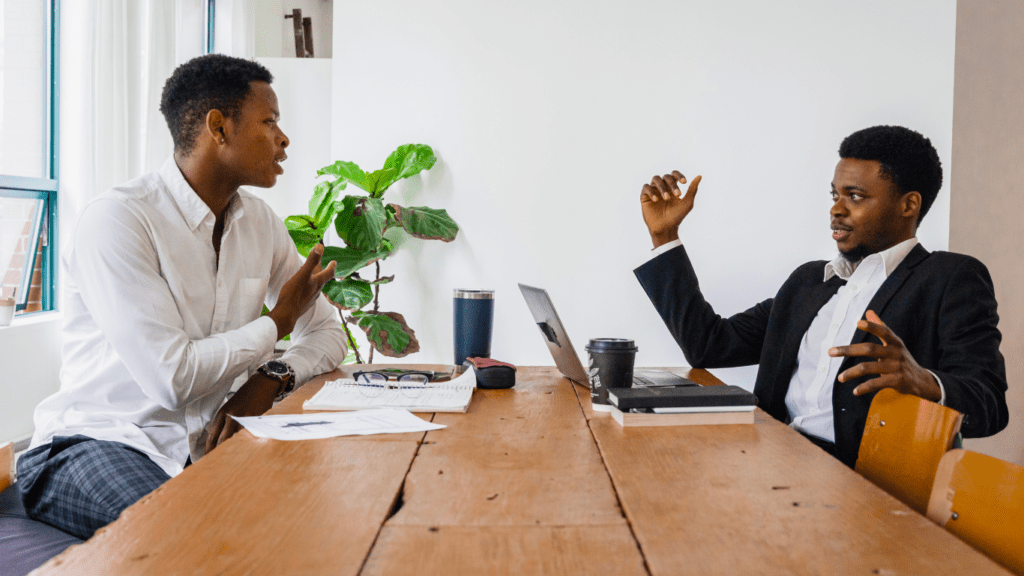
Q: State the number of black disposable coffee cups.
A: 1